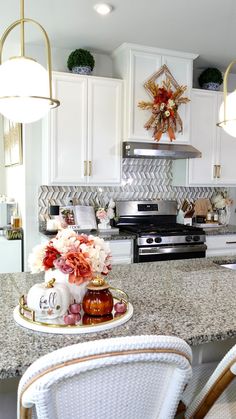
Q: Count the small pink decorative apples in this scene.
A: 3